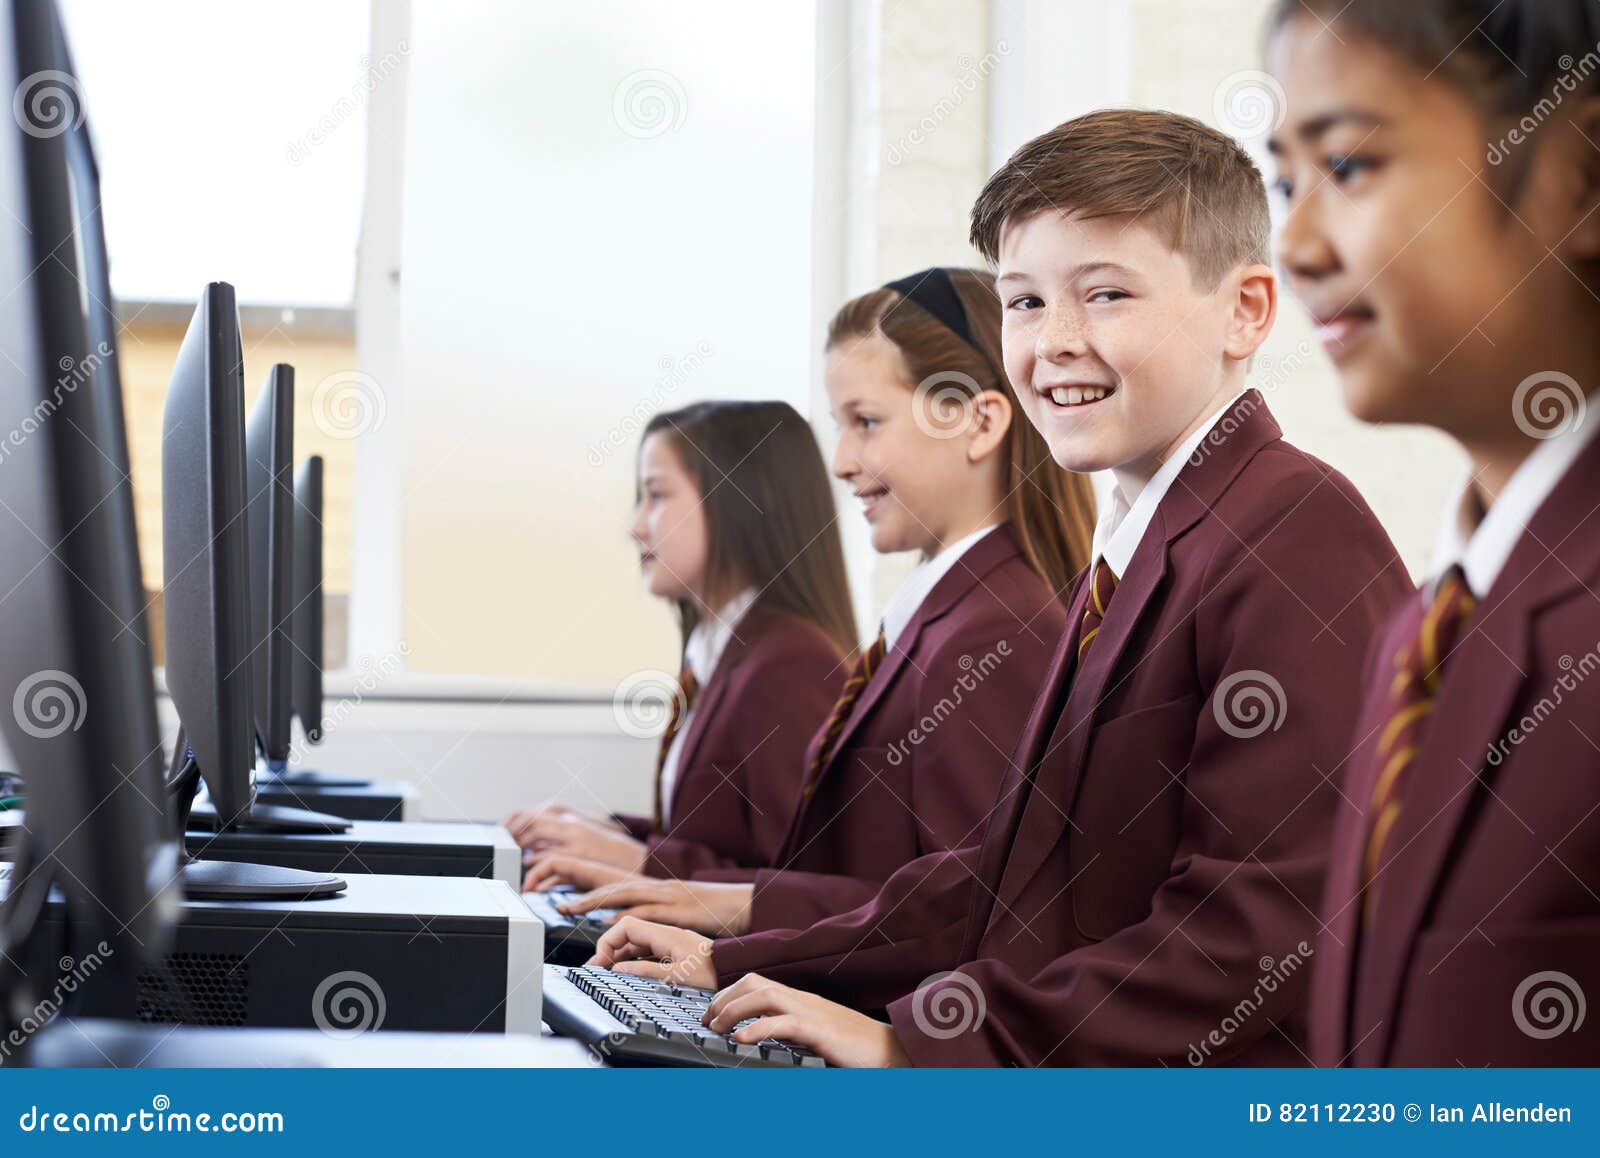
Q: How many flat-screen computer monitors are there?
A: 4